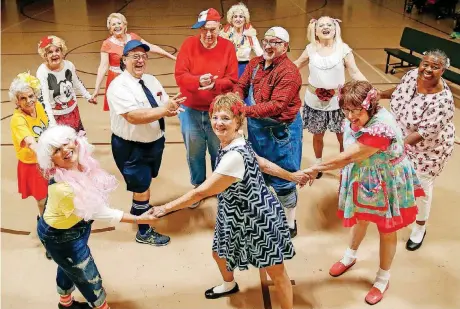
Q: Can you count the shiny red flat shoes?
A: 2